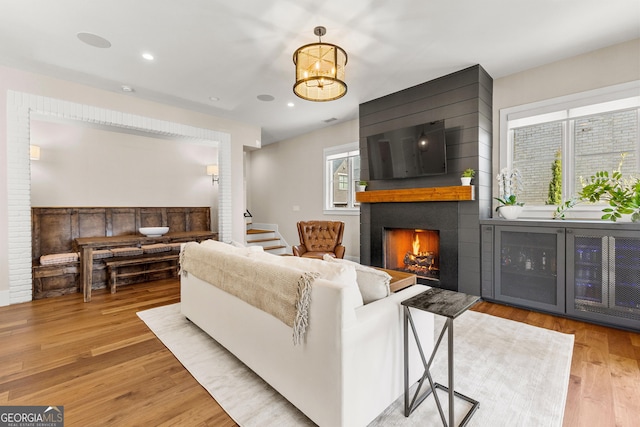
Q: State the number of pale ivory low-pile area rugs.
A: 1